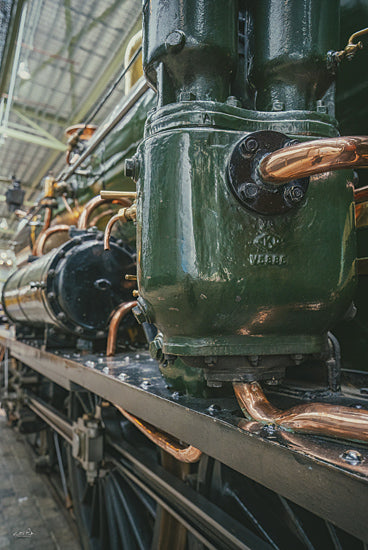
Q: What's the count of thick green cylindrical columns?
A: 2